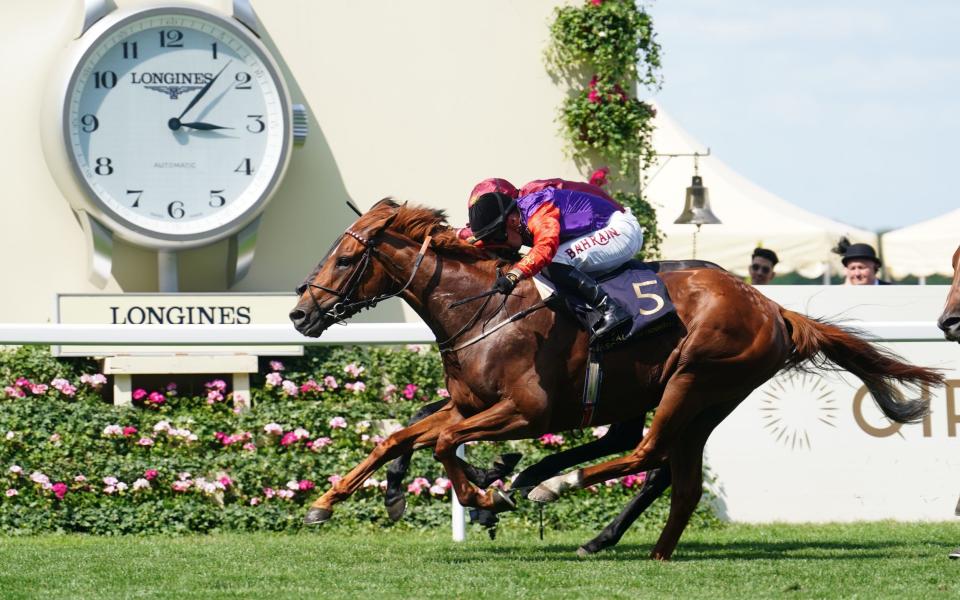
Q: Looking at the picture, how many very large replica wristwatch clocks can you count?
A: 1